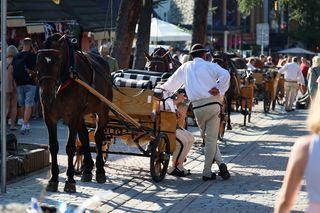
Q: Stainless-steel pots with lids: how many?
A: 0